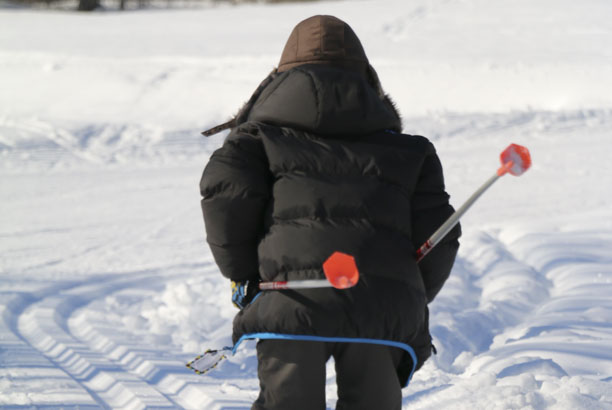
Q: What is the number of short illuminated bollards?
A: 0